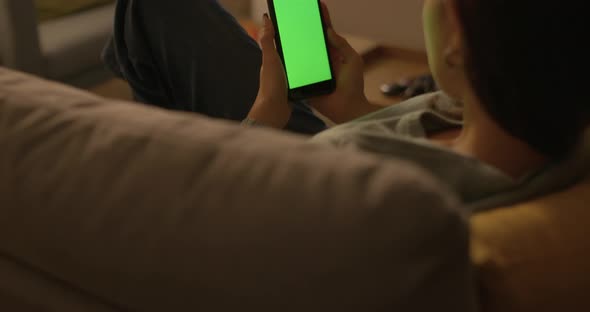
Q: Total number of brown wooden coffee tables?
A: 1